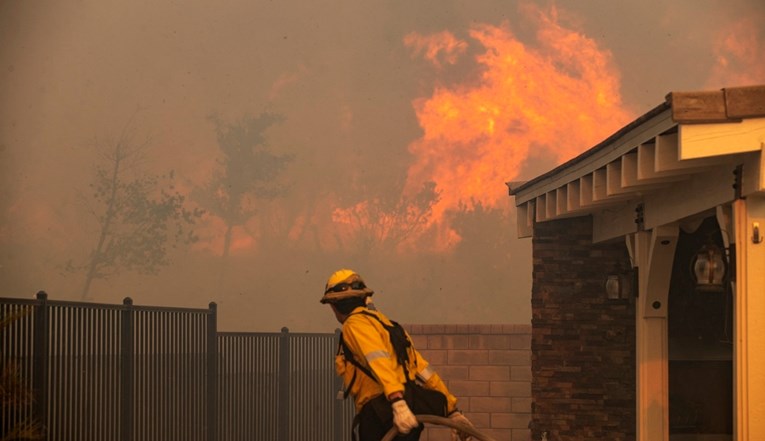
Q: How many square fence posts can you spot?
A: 5